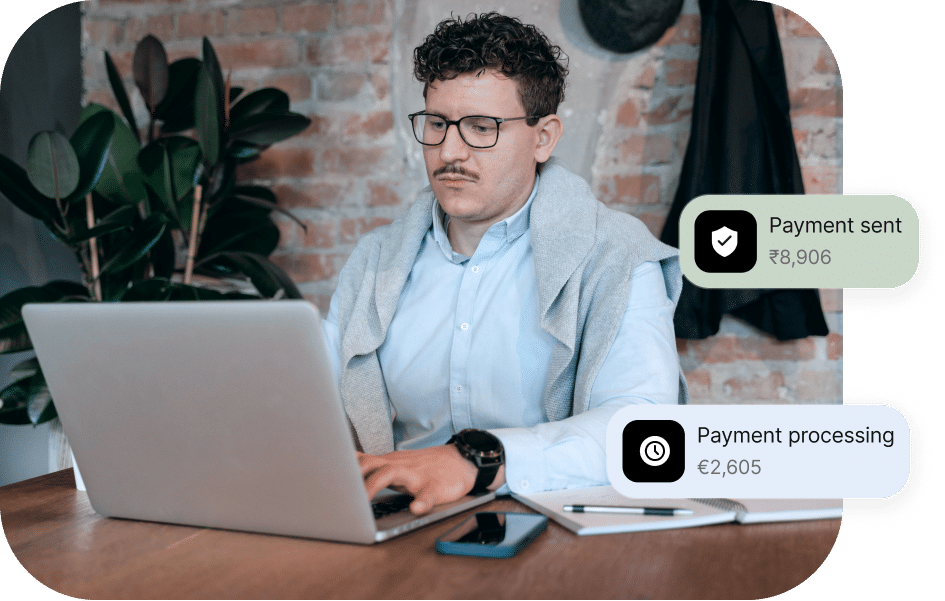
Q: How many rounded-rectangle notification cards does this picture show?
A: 2